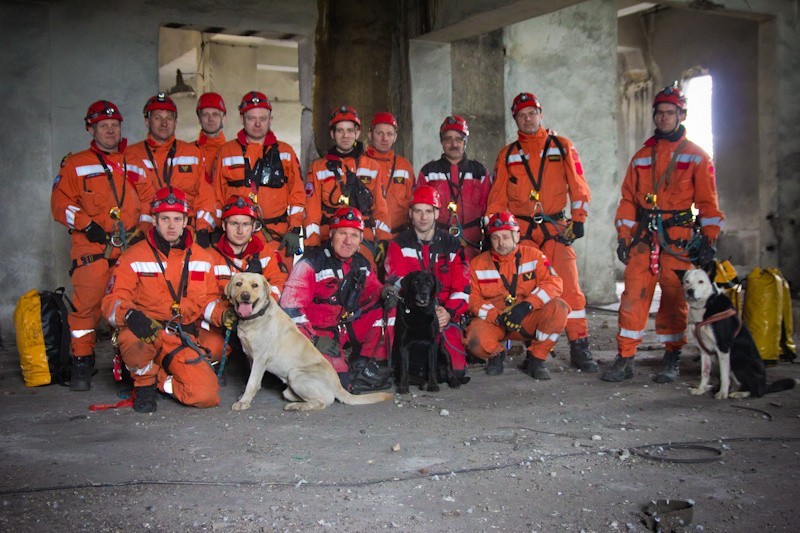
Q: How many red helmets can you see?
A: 14